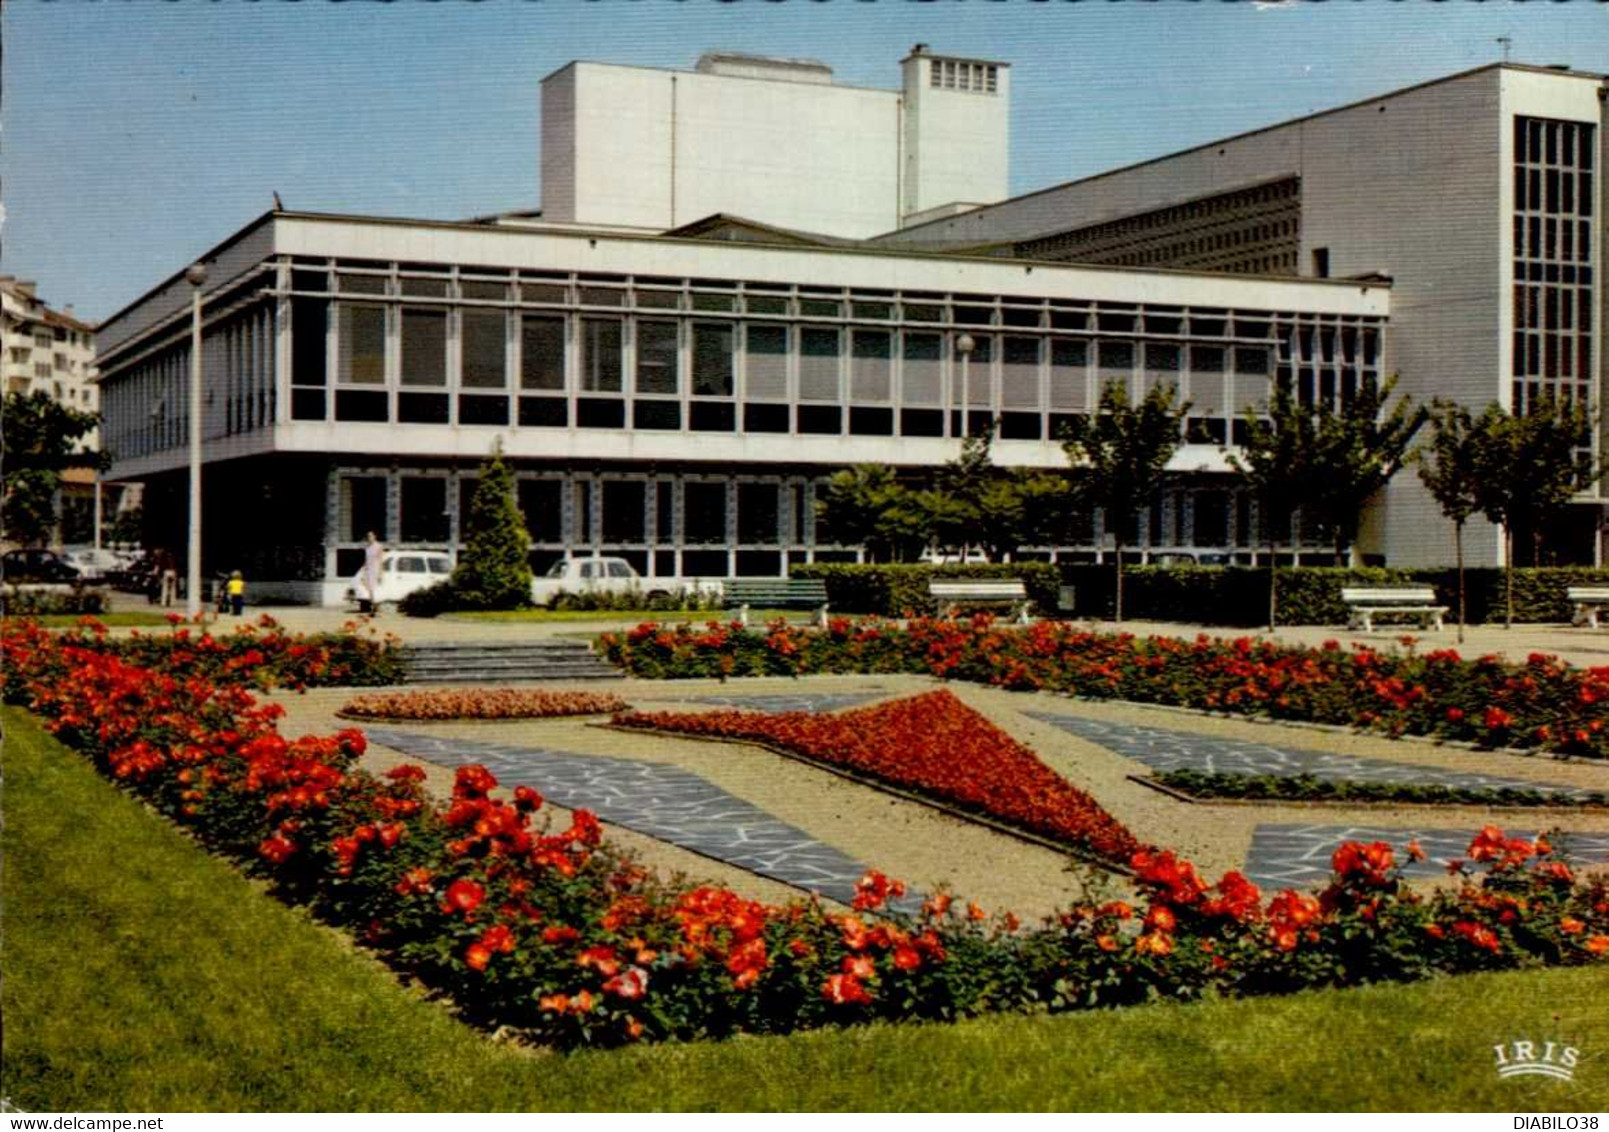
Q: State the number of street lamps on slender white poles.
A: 2